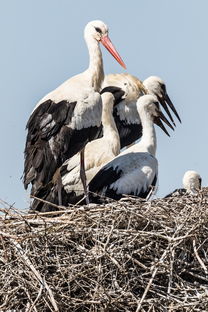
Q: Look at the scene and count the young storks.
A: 4